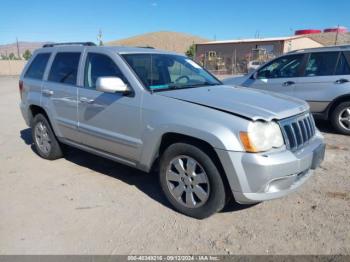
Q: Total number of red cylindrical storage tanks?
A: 2